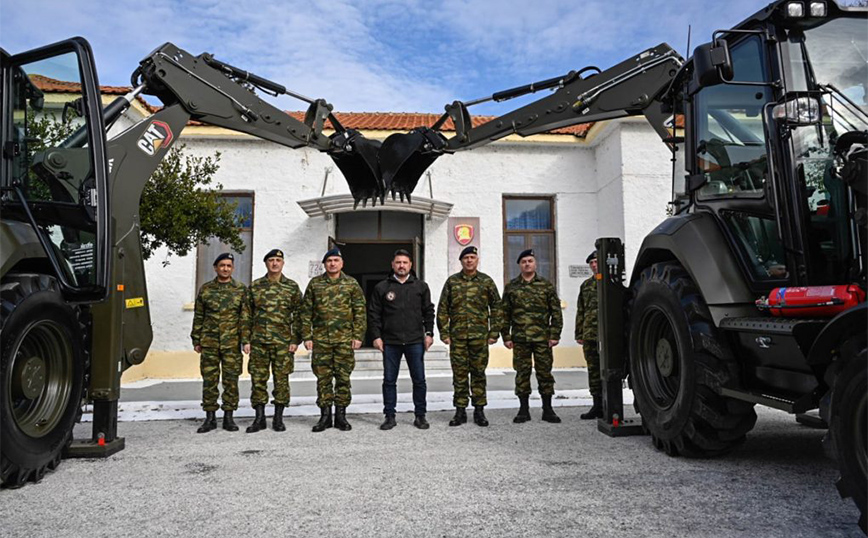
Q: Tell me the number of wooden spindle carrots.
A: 0